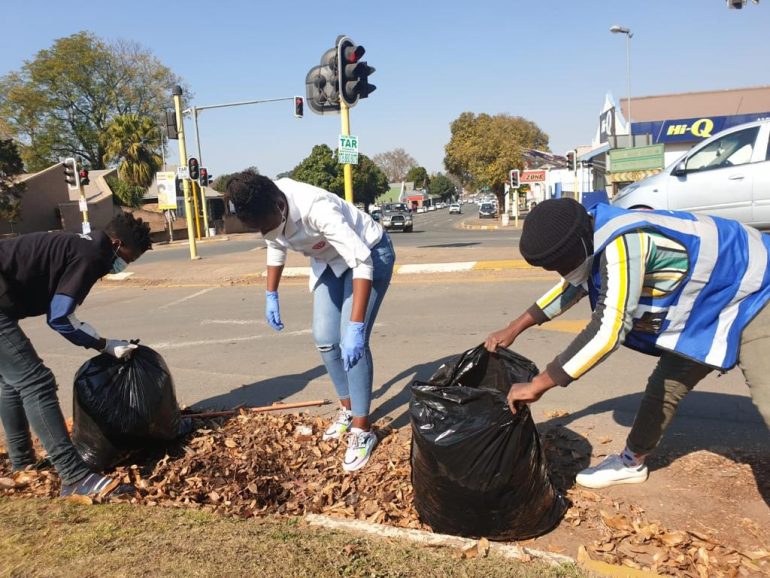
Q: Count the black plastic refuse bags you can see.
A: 2